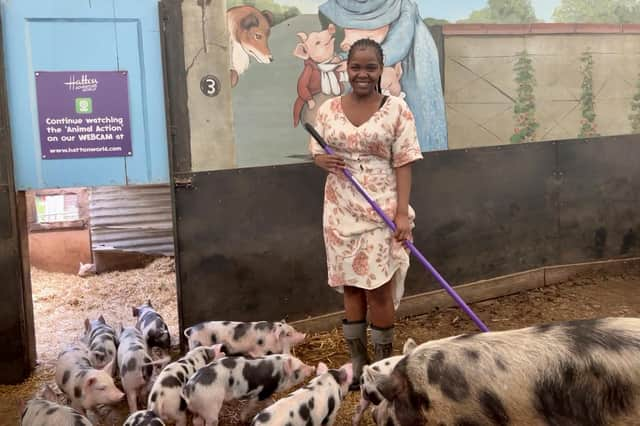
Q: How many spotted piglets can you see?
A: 11